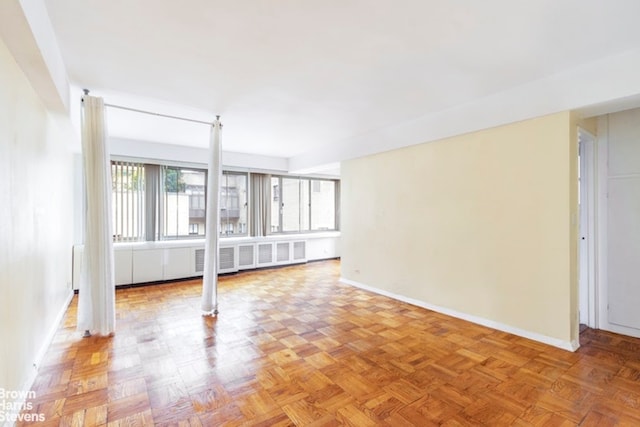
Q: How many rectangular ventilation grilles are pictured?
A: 6